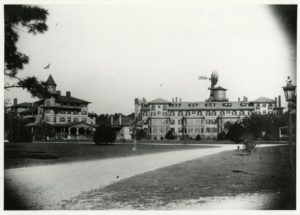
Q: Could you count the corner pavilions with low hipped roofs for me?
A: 2